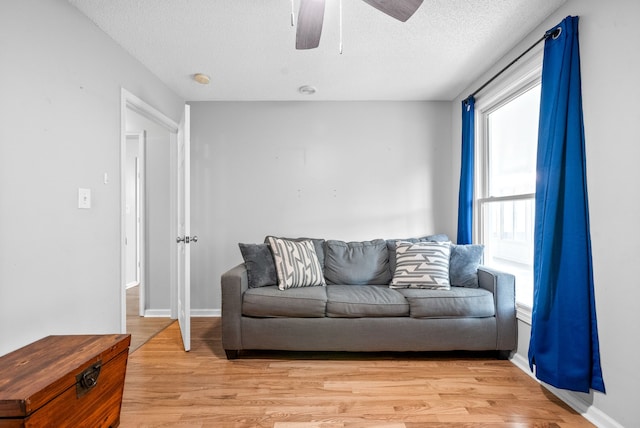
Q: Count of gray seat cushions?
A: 3